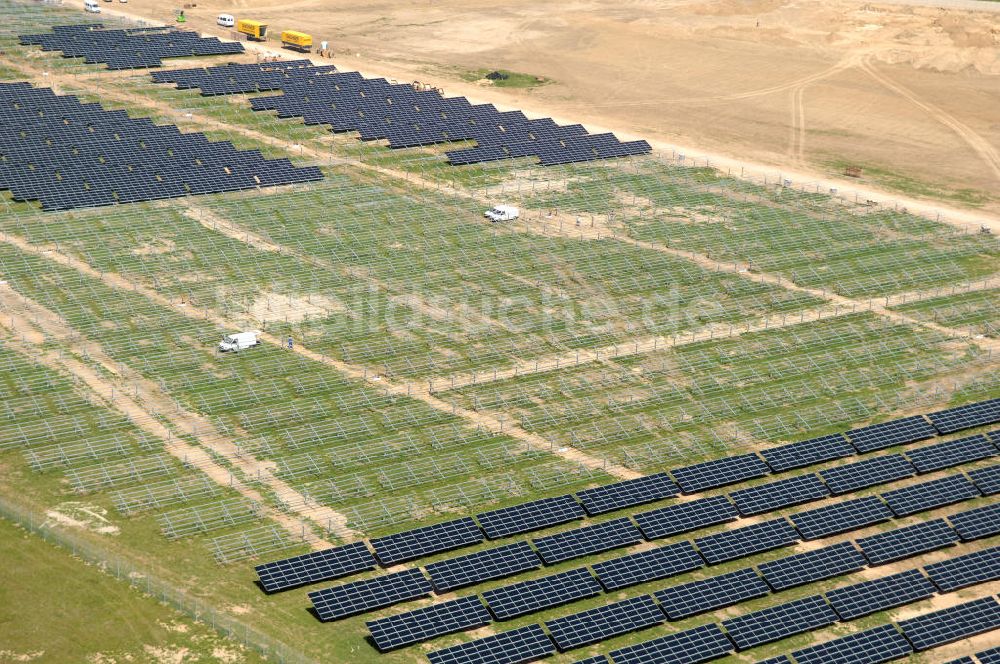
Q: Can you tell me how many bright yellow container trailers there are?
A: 2